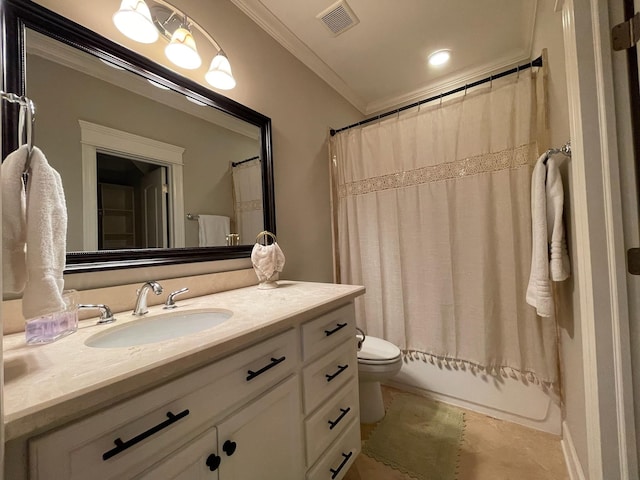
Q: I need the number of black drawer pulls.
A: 6